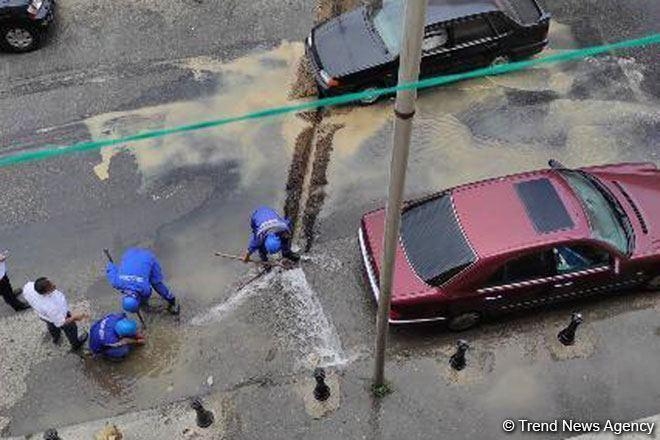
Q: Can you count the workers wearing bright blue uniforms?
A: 3